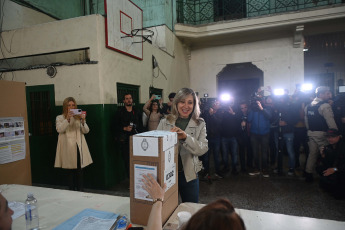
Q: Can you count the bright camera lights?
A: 3